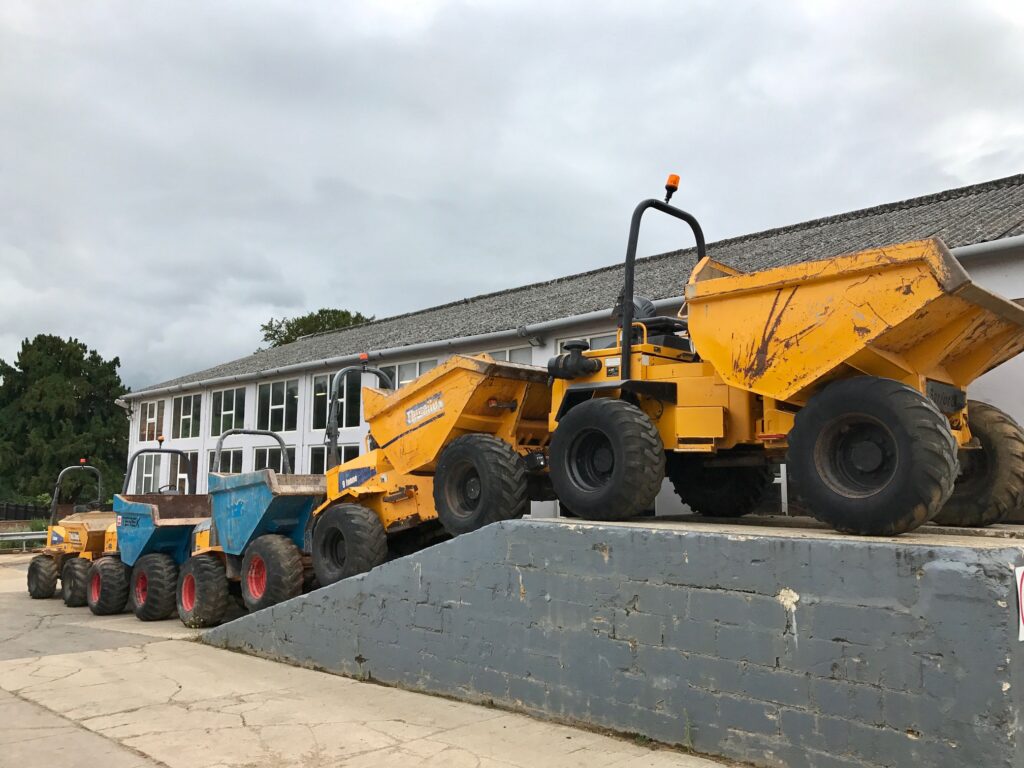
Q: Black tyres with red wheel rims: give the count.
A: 4